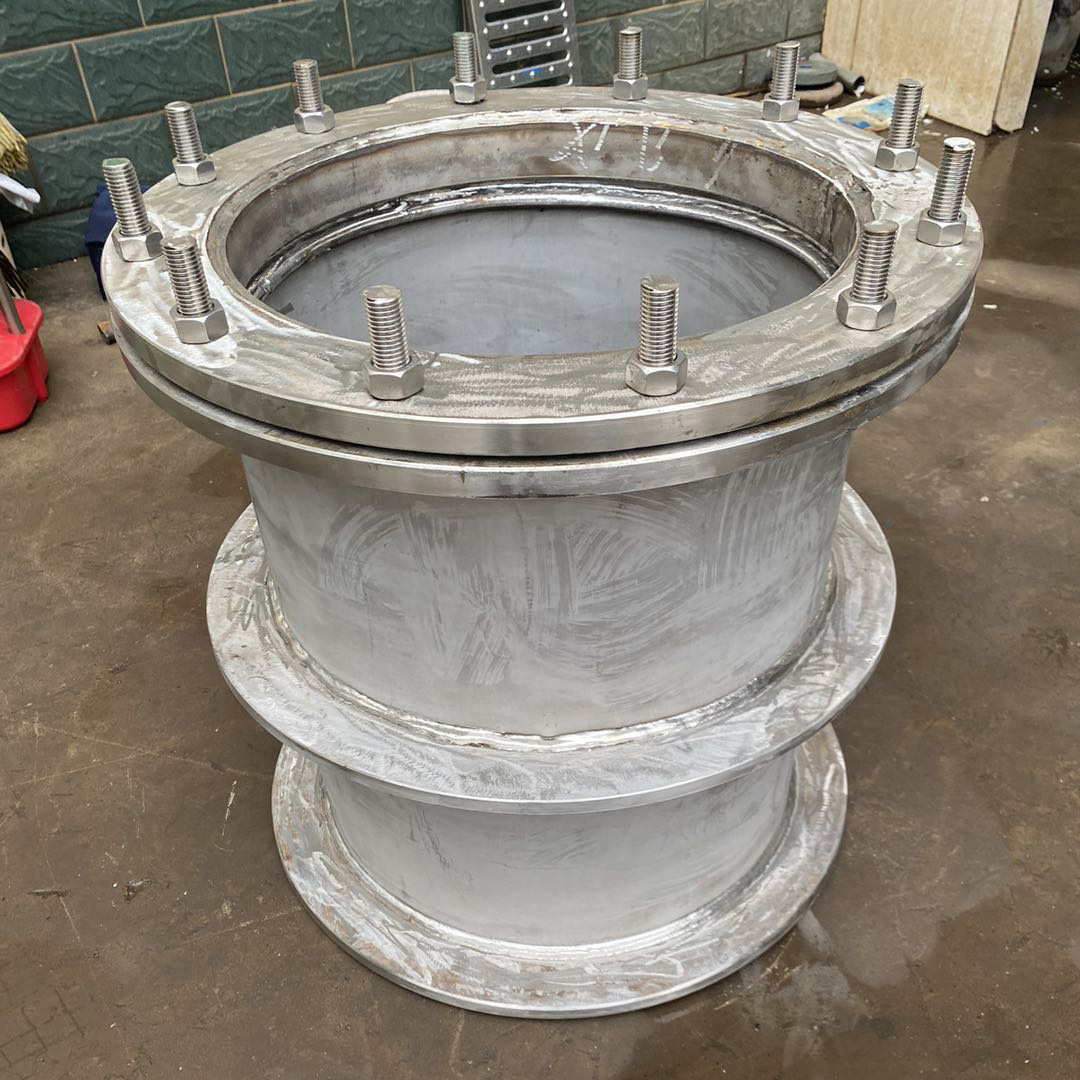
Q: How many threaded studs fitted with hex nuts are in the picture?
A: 12